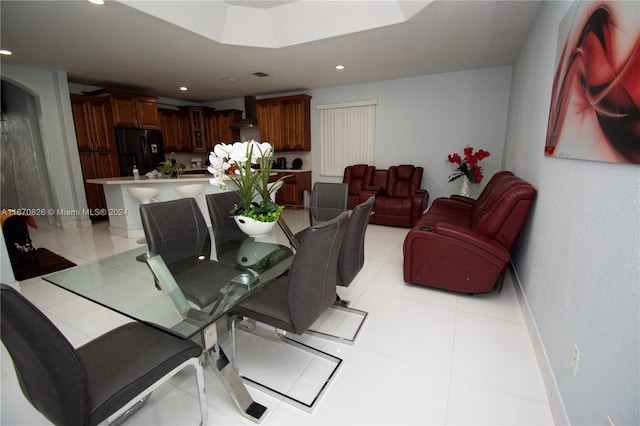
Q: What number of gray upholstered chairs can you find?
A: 6